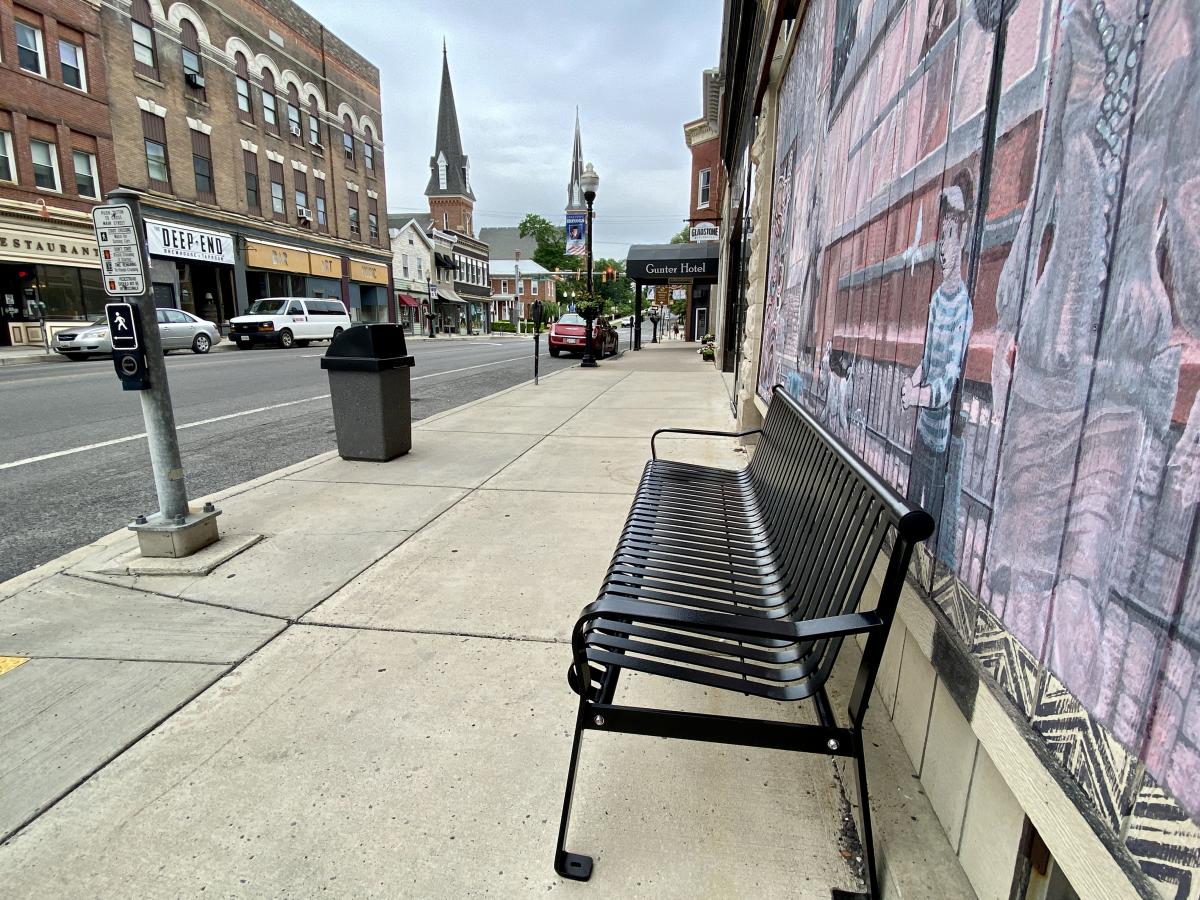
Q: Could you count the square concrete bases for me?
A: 1